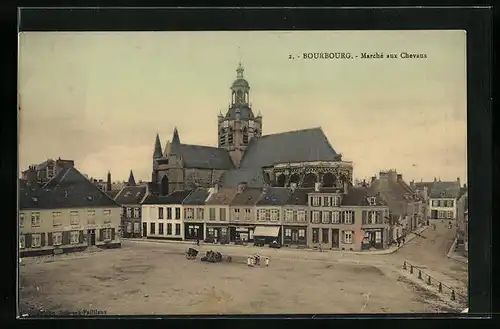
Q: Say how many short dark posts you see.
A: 6